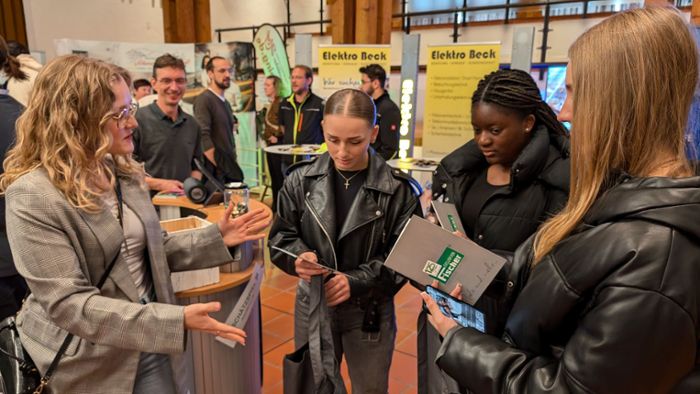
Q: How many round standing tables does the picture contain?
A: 2